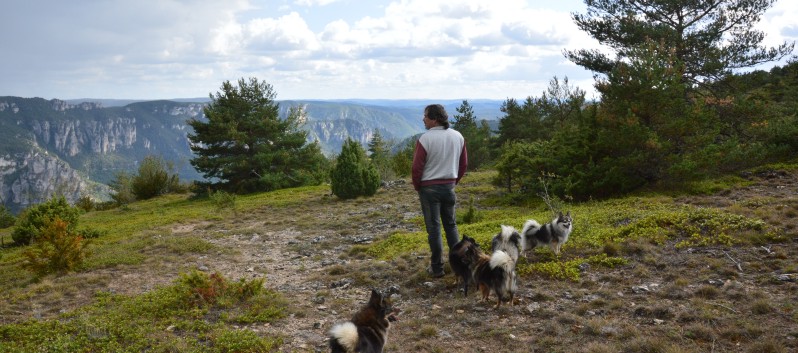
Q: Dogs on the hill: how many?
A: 5